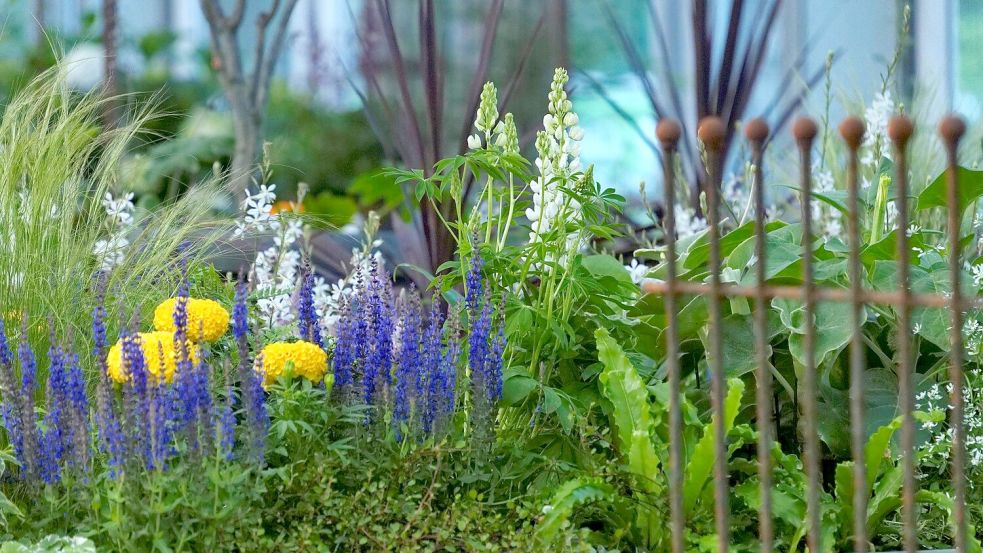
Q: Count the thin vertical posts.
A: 7